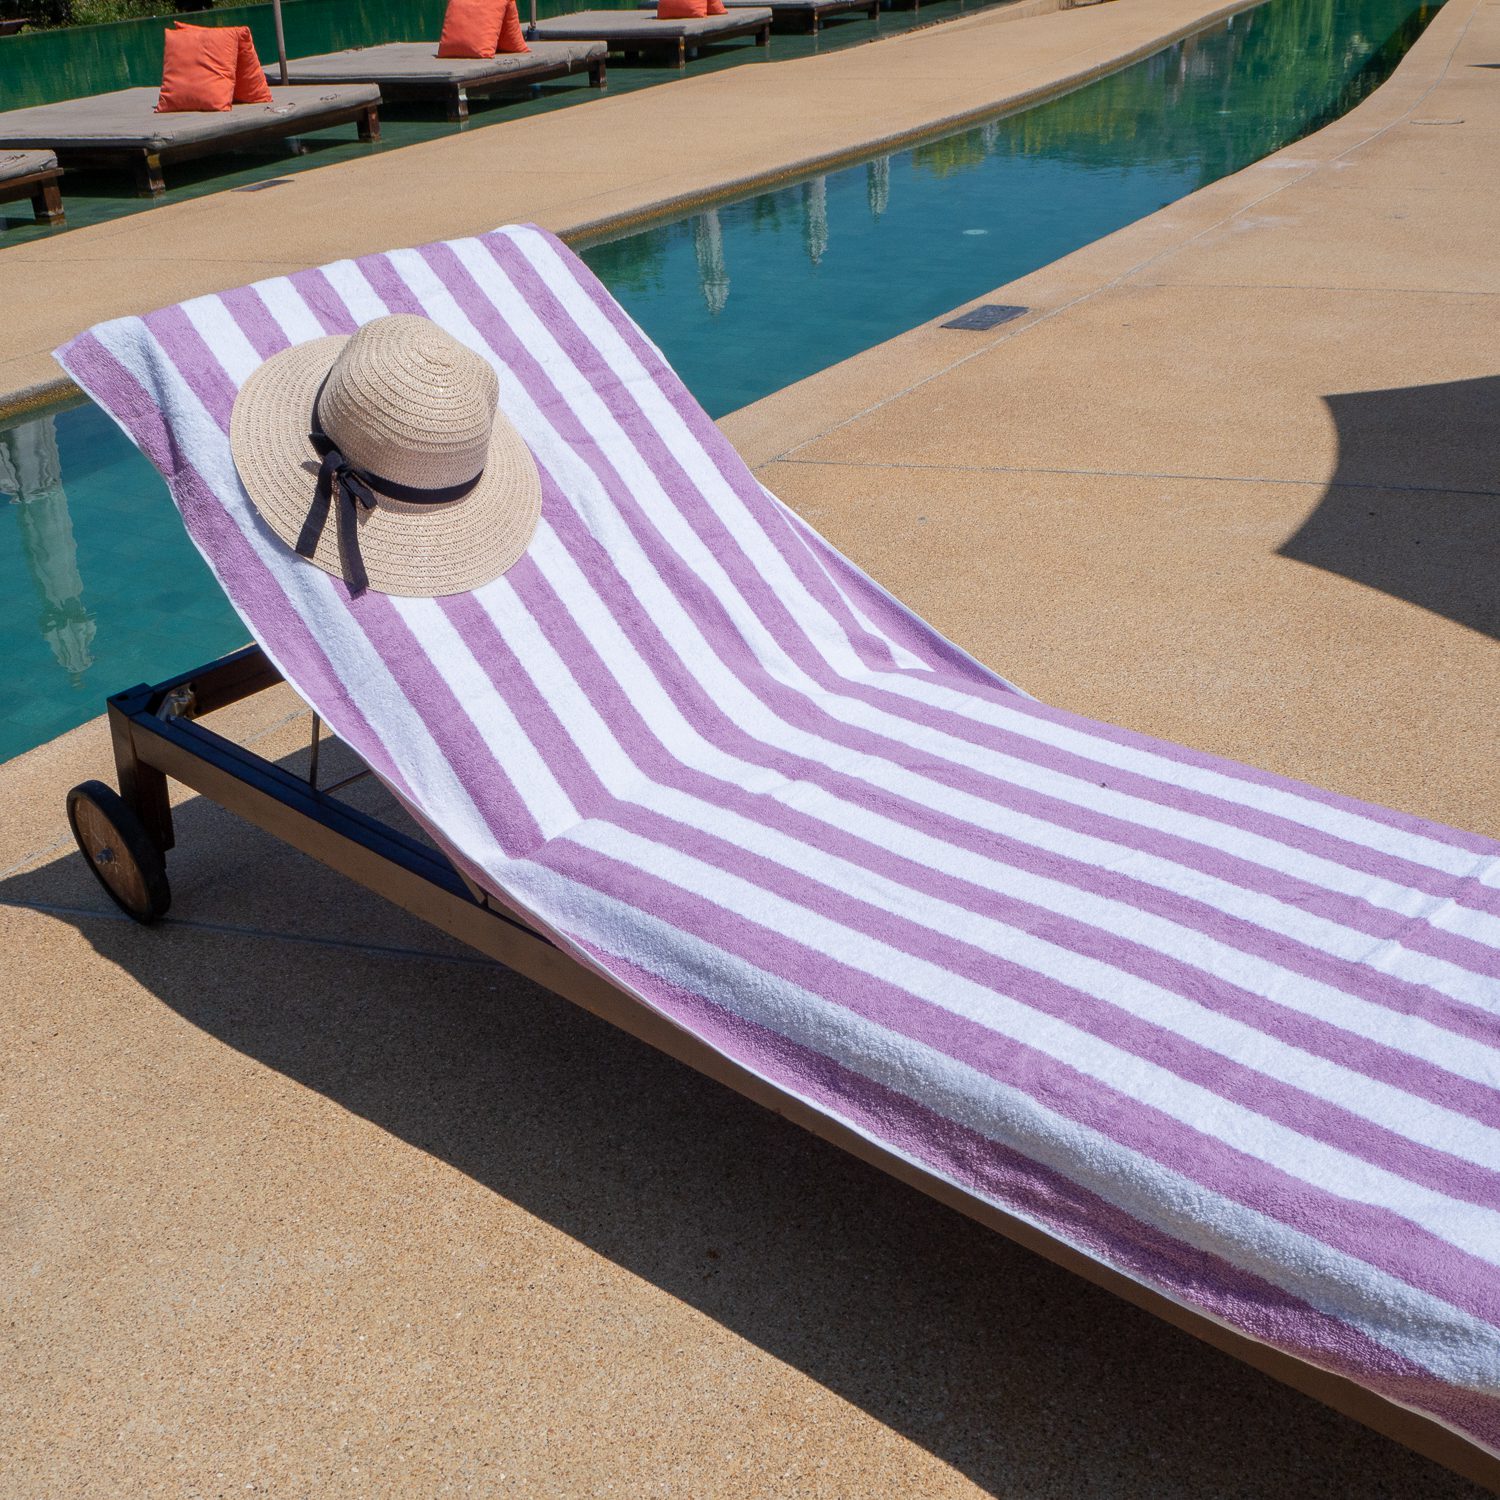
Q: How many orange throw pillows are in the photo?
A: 6